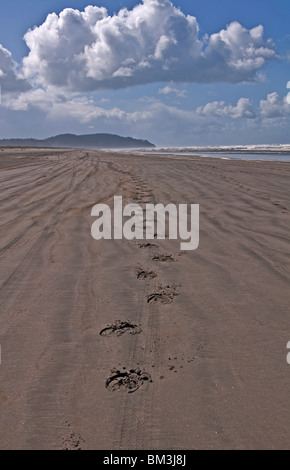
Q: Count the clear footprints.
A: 6